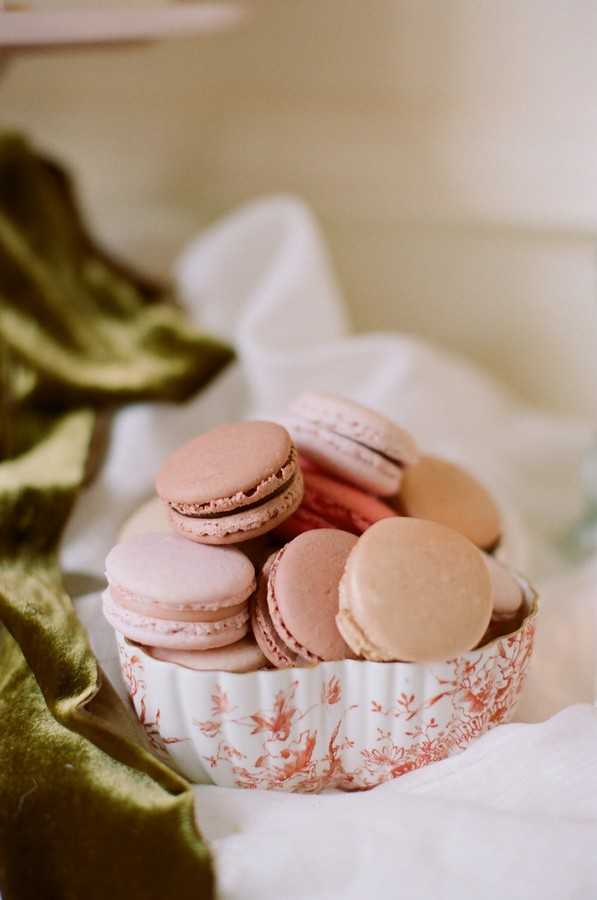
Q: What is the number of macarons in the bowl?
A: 10